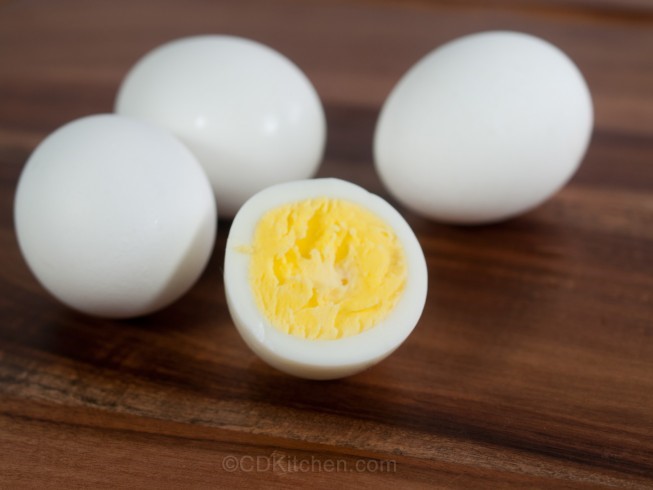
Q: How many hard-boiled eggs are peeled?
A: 1